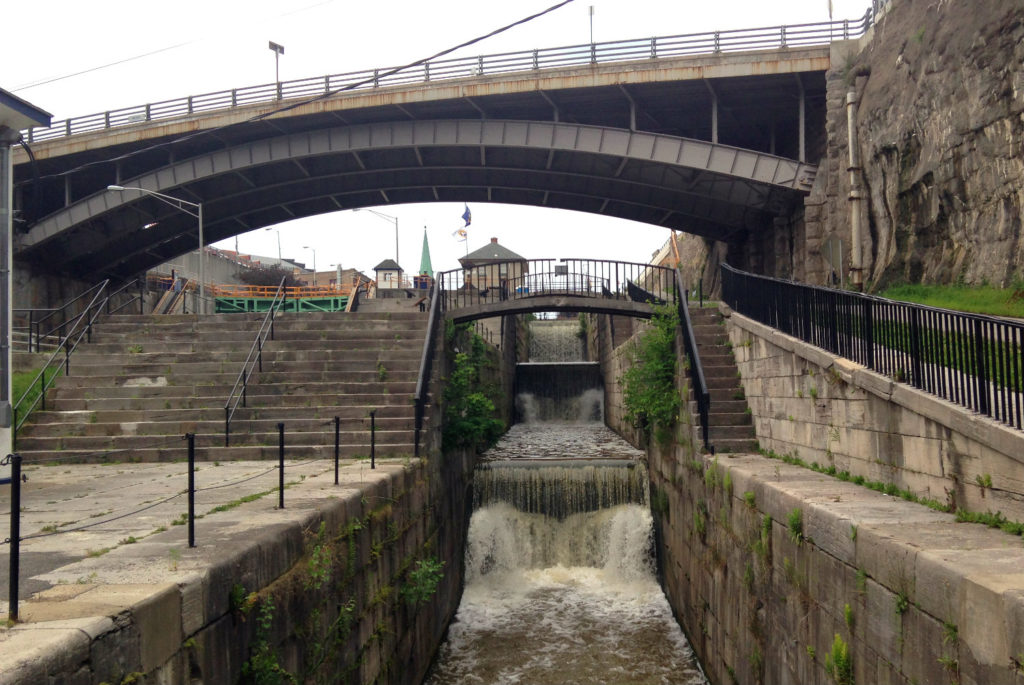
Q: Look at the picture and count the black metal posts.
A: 5